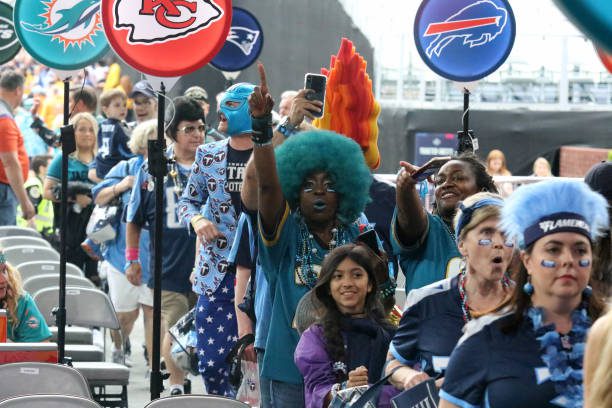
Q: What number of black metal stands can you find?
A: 3